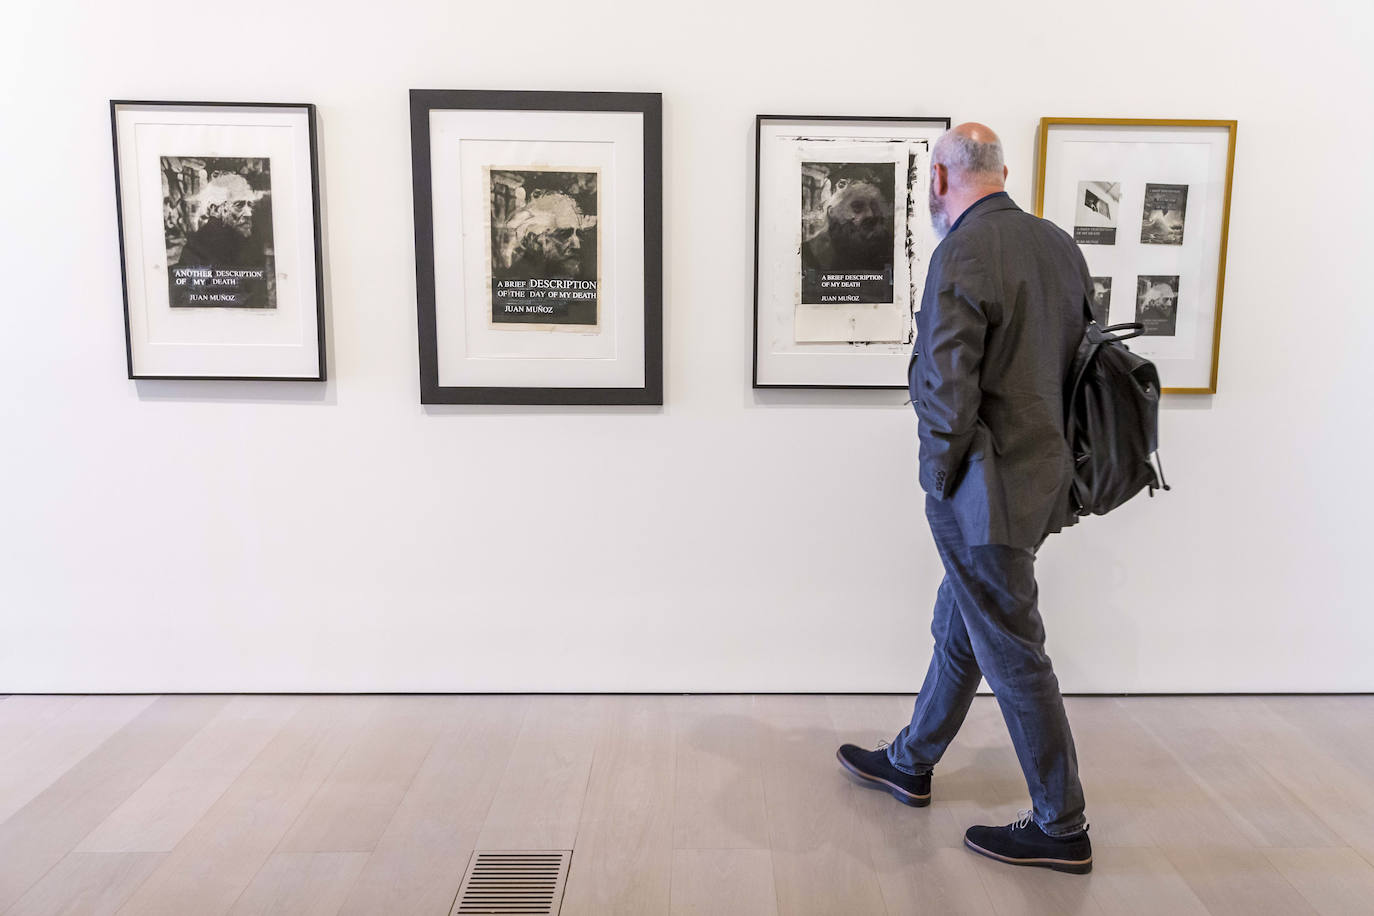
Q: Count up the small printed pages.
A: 4